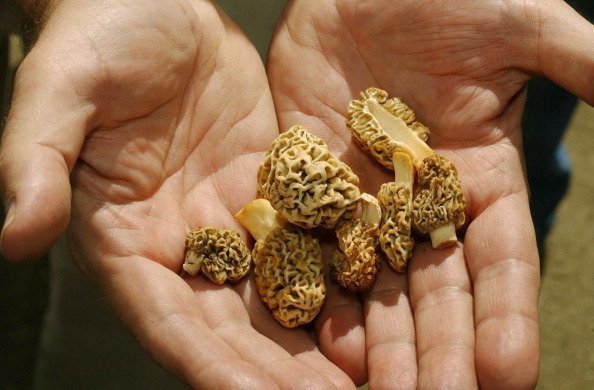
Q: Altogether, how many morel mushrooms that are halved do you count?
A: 1